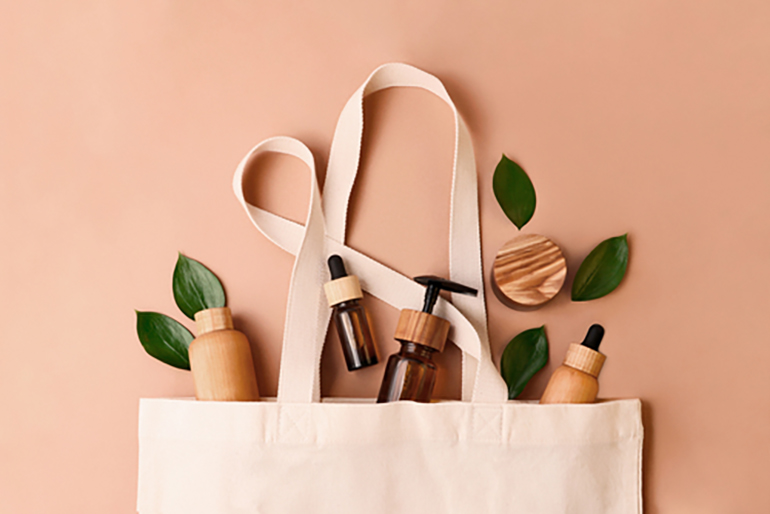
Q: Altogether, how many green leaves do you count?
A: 5